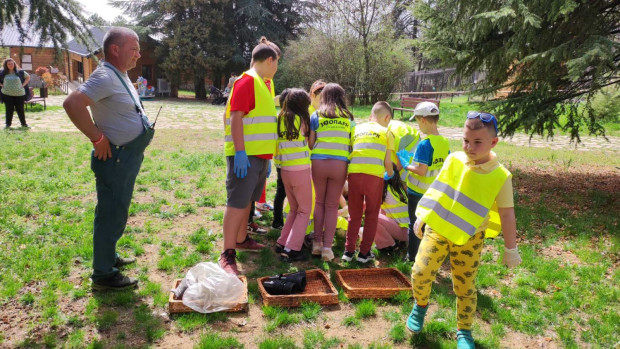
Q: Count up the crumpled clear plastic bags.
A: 1